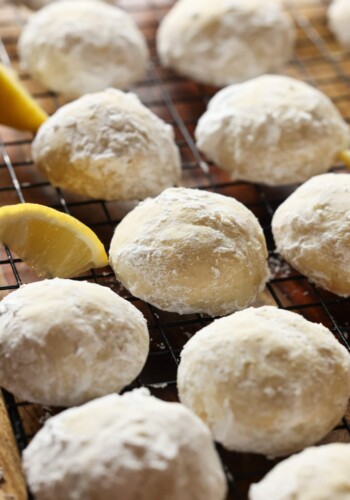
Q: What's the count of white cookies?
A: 11